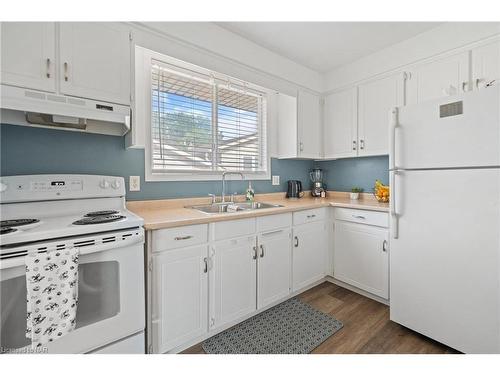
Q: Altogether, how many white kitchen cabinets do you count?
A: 12